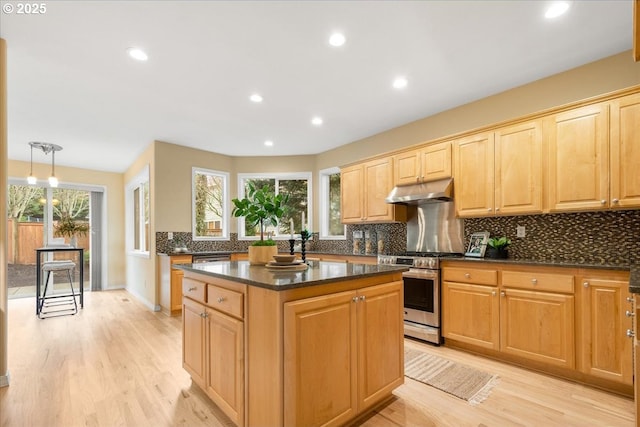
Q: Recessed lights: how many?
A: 7